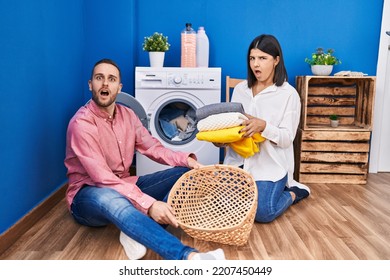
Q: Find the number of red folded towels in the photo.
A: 0